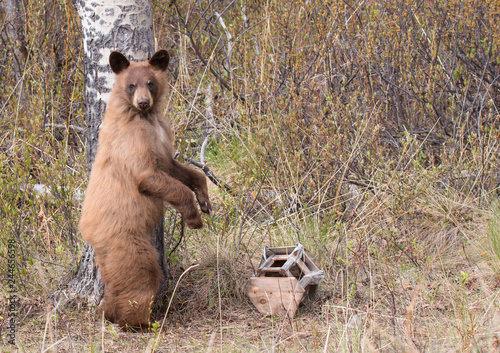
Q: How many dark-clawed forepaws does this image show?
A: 2